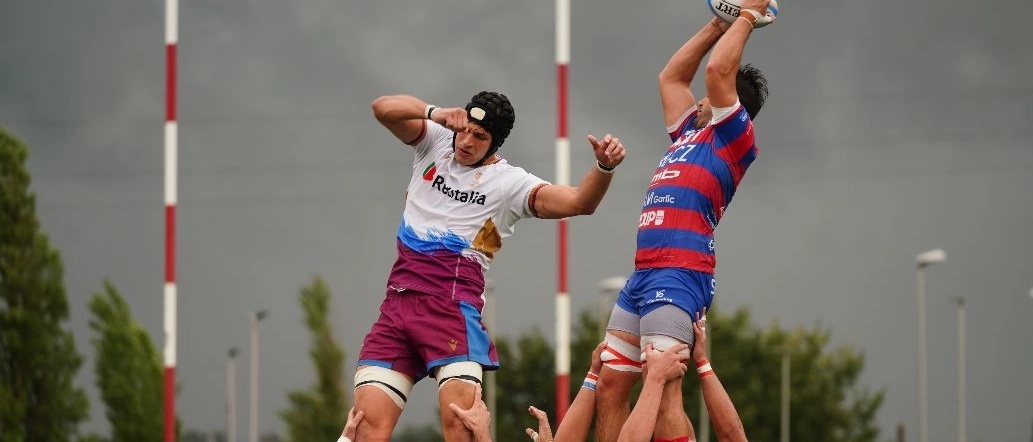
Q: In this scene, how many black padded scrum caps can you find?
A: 1